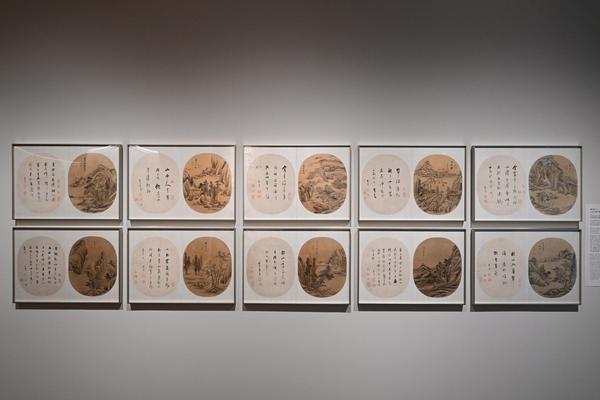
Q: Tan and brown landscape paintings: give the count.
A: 10